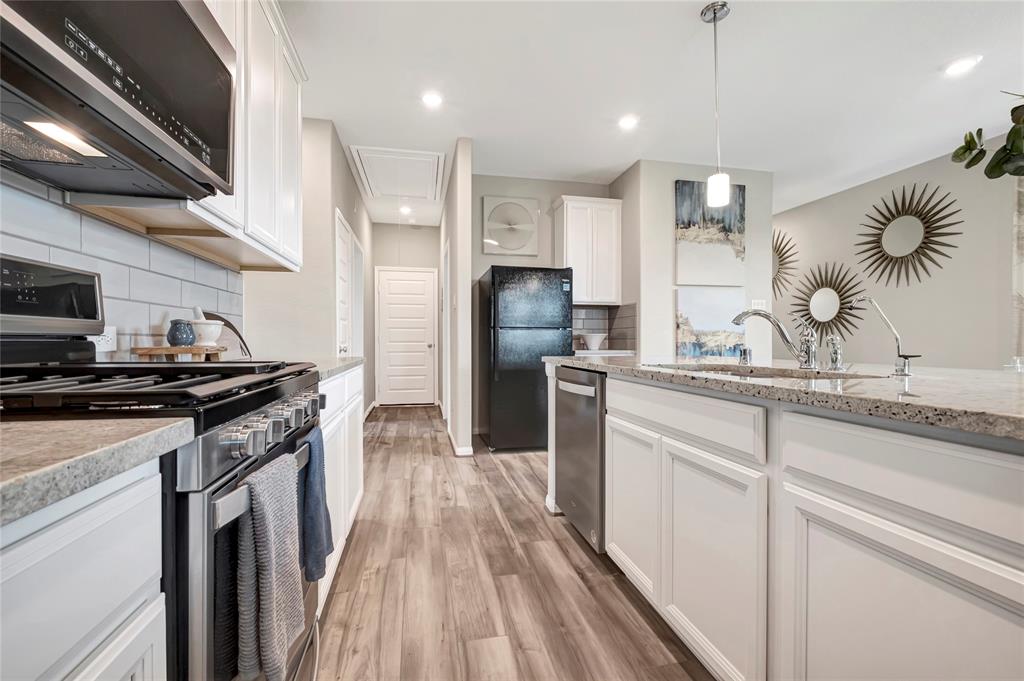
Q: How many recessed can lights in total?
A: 4